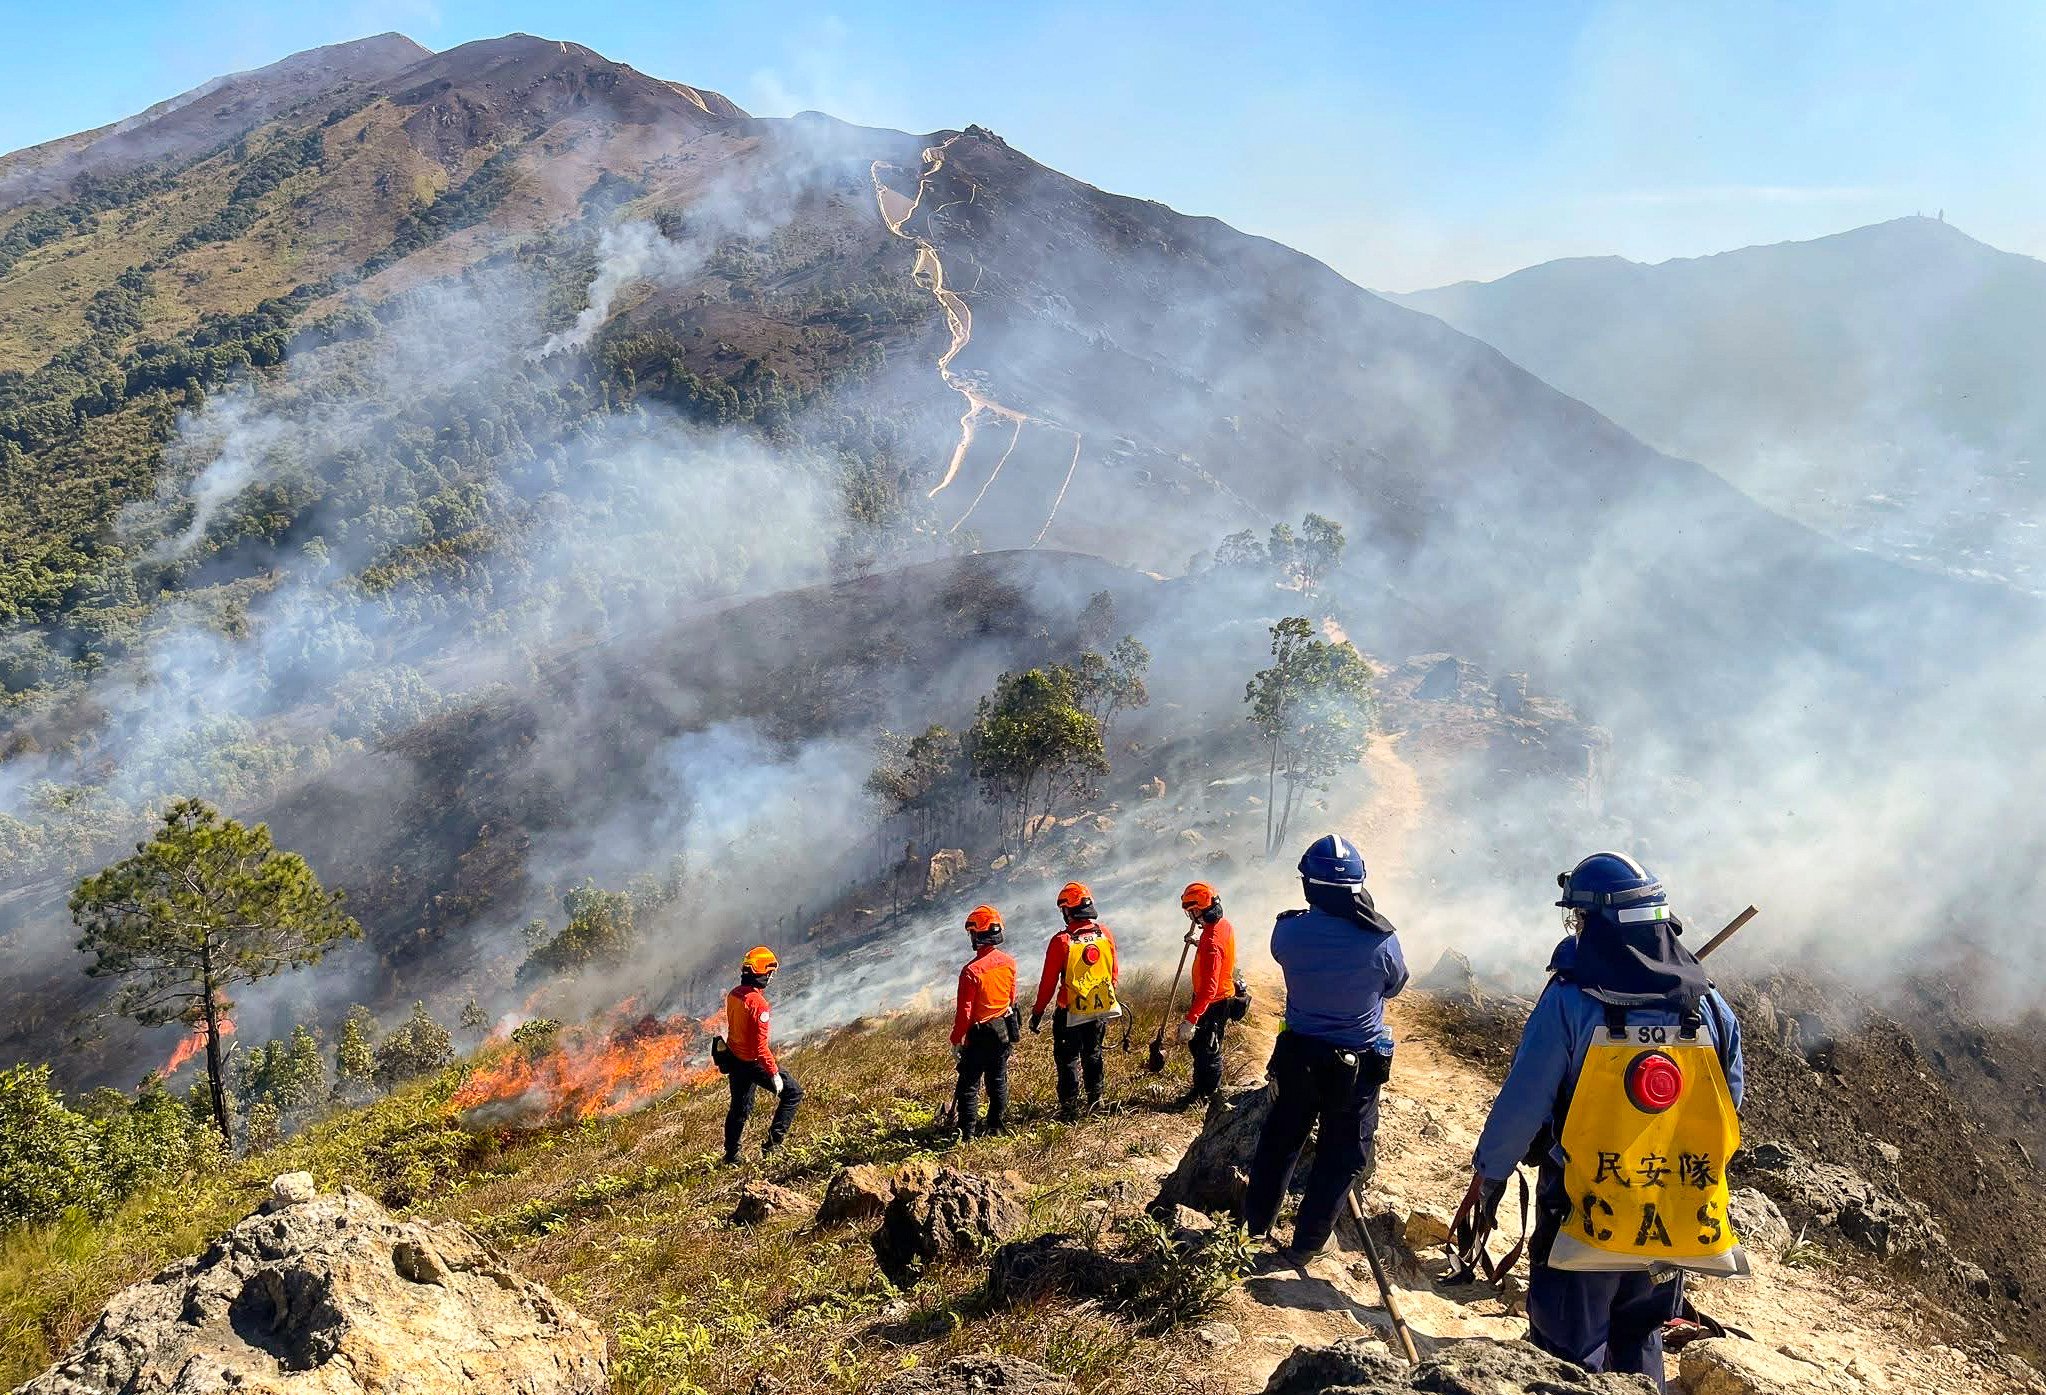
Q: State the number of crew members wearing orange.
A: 4